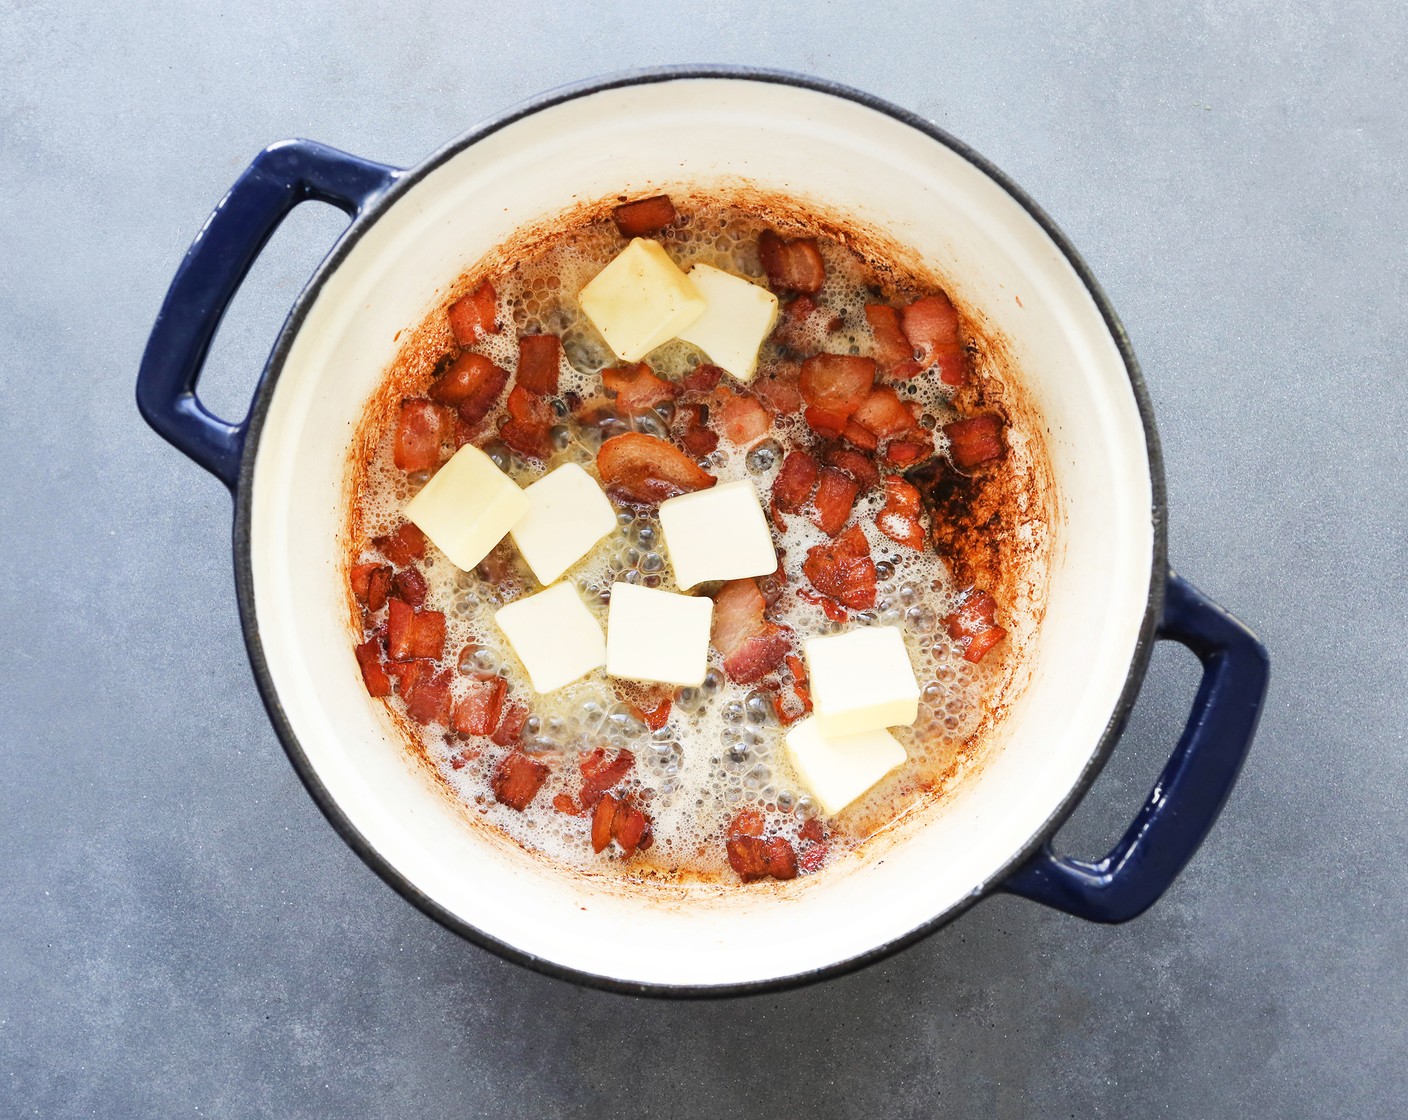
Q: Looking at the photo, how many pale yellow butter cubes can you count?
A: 9